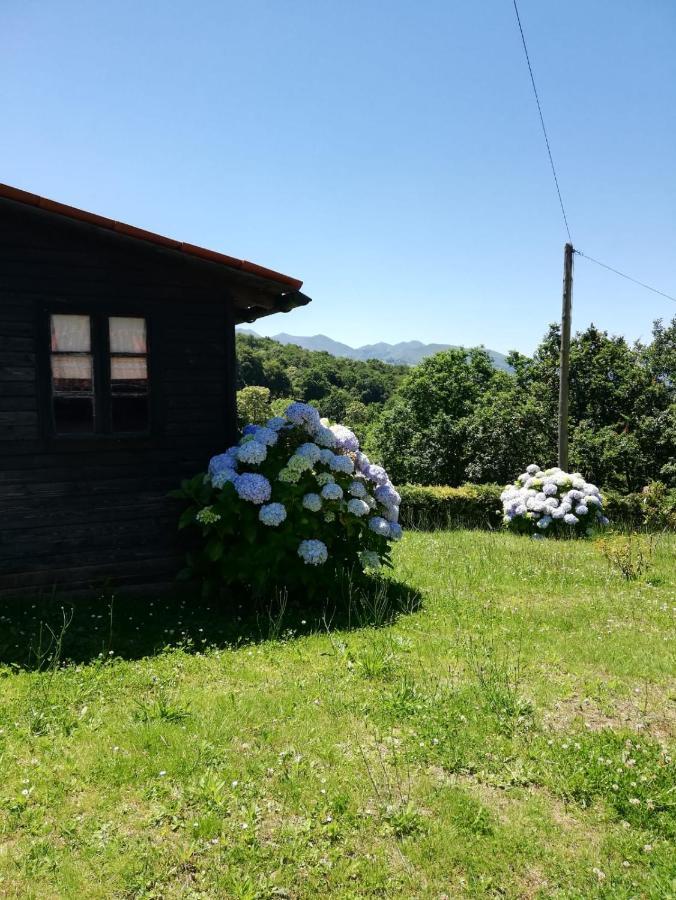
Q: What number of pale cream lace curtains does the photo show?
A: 2